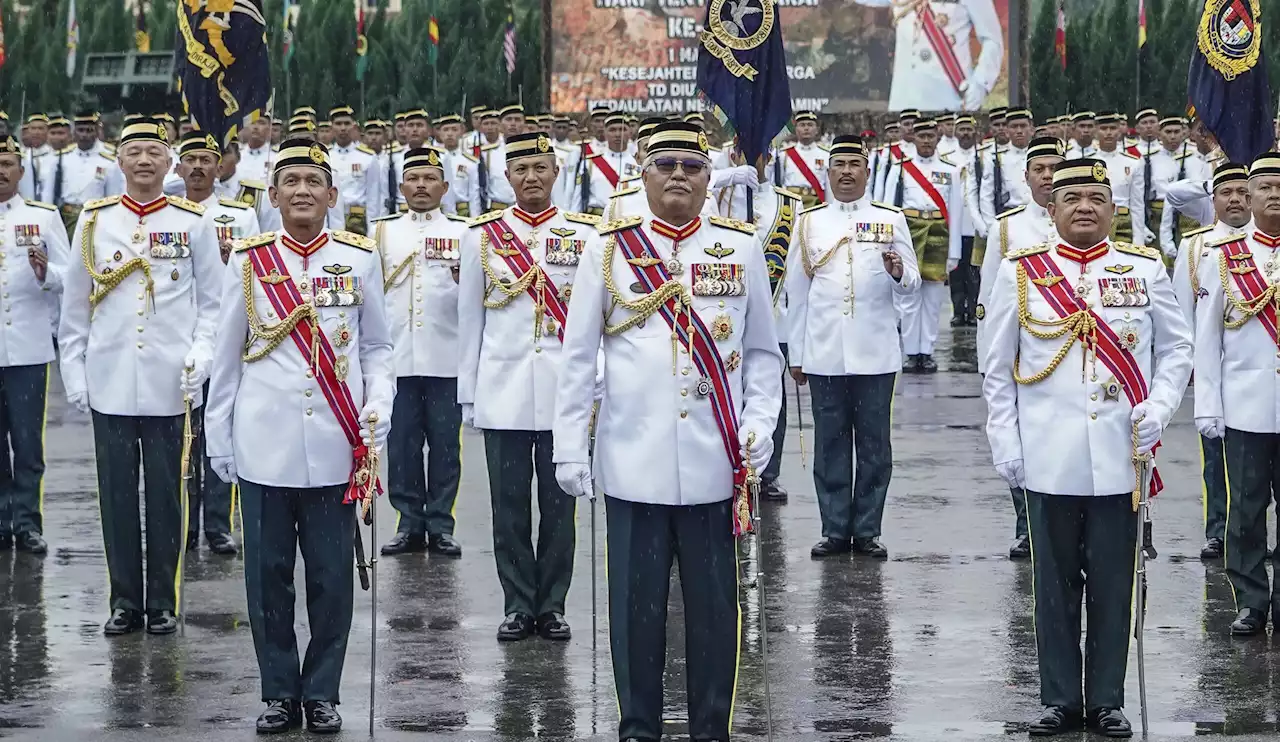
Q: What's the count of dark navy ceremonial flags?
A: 3